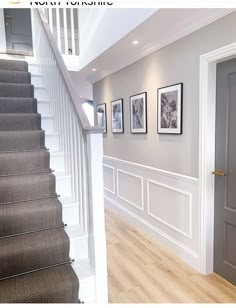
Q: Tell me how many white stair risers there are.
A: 11